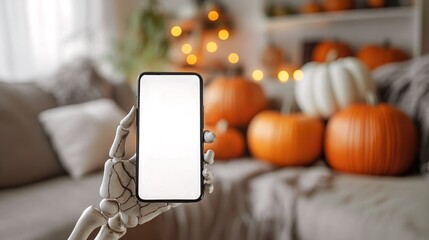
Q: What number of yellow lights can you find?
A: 10